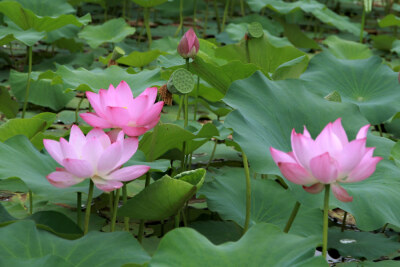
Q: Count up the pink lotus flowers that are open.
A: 3